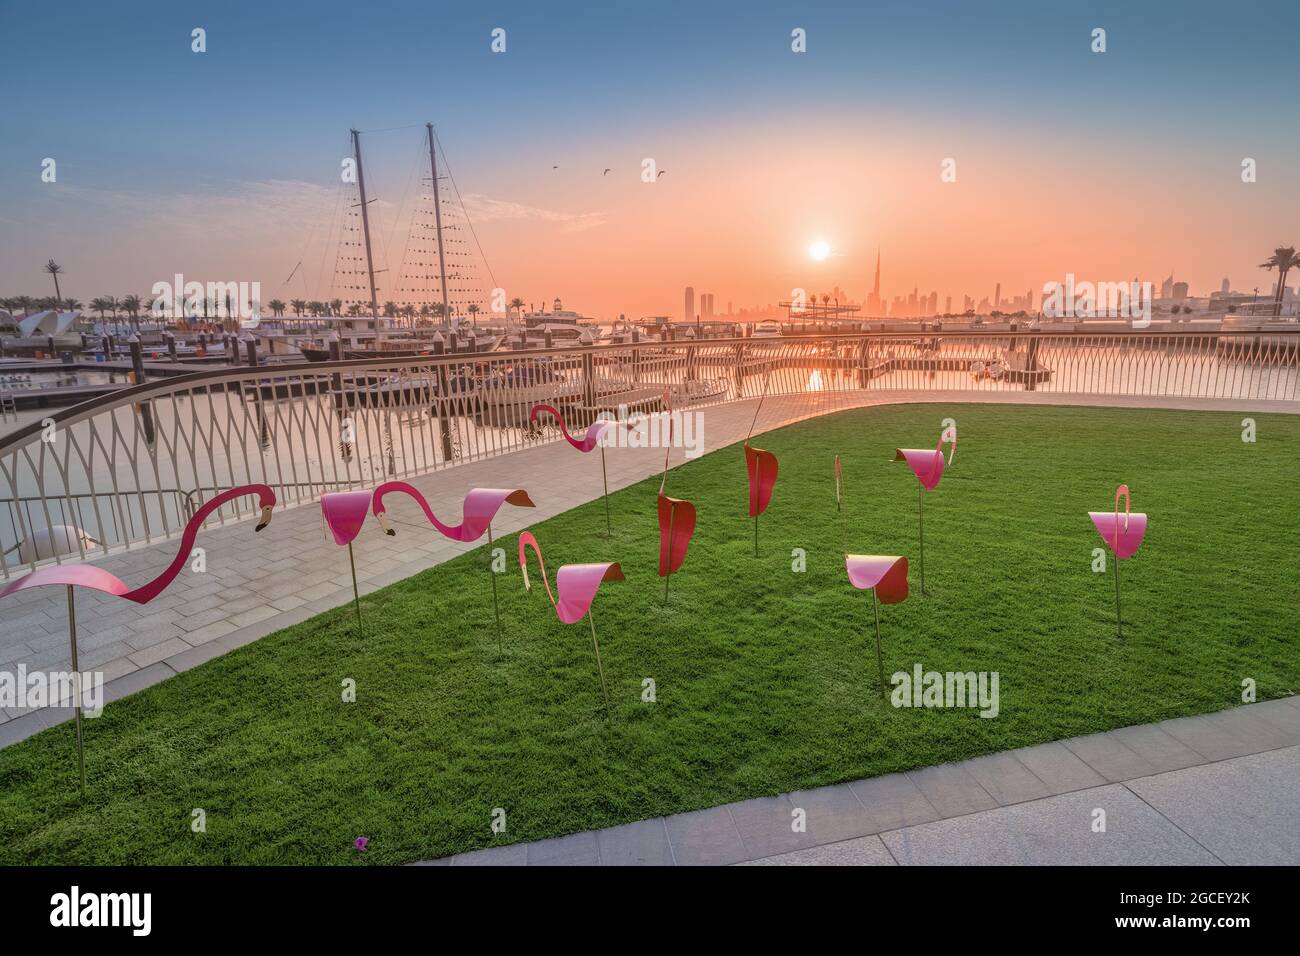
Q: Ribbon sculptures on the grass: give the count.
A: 10